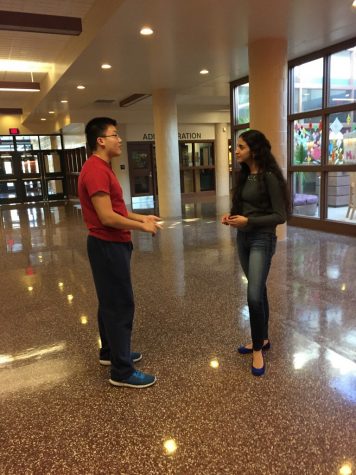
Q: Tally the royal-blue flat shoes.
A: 2